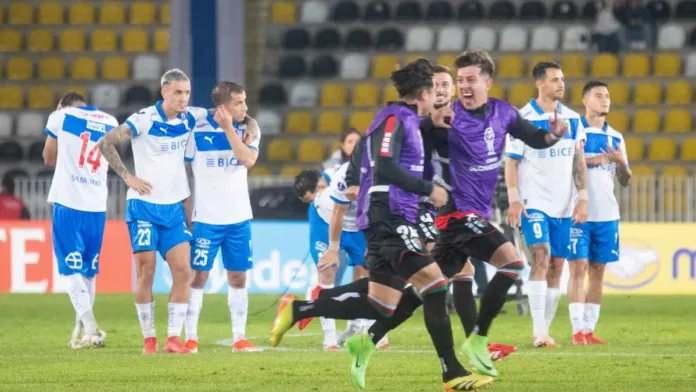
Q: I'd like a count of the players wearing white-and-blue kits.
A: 7